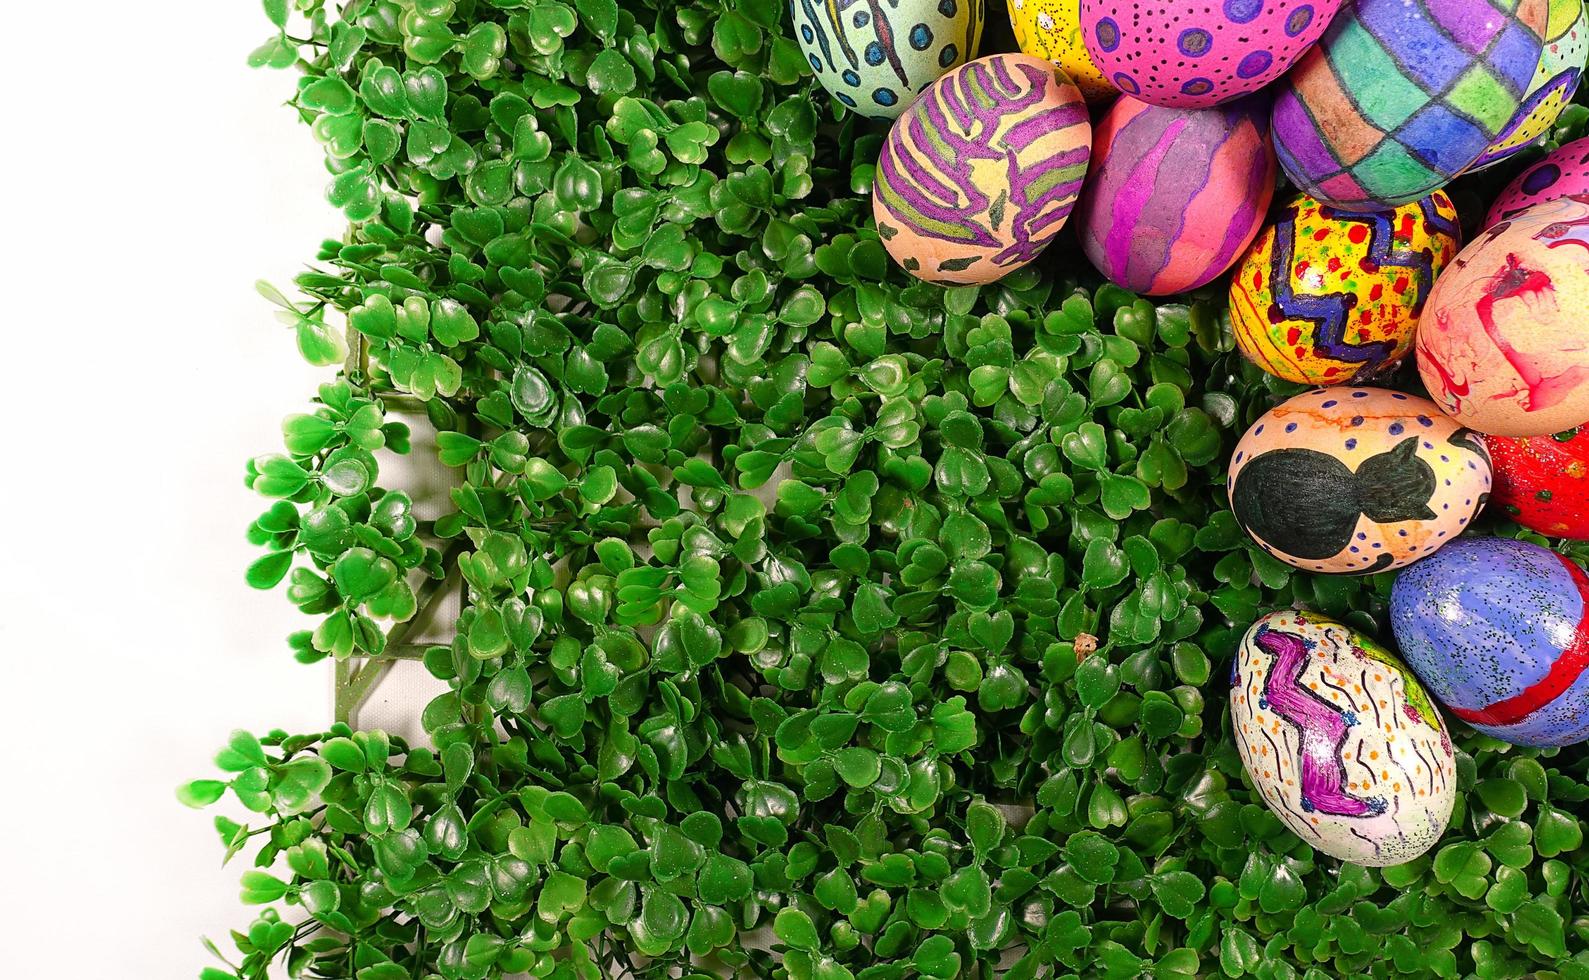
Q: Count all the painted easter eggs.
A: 14